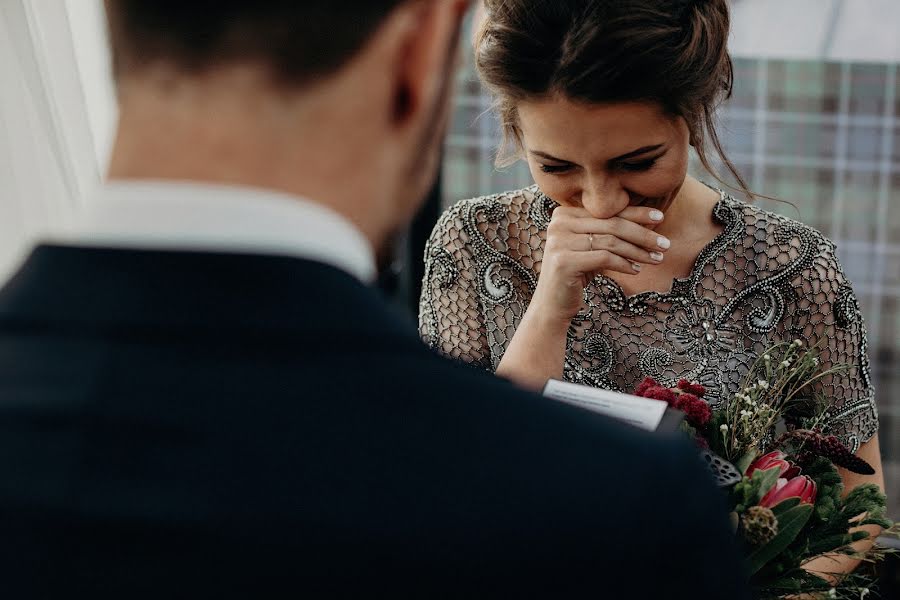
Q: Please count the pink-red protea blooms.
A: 2